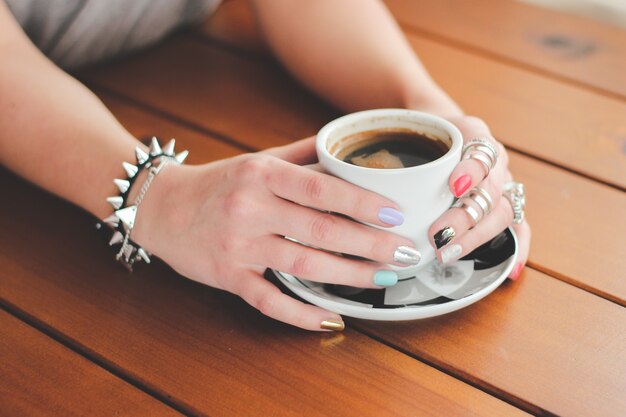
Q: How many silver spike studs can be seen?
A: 11